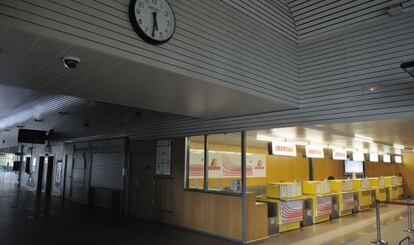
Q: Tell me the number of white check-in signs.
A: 7